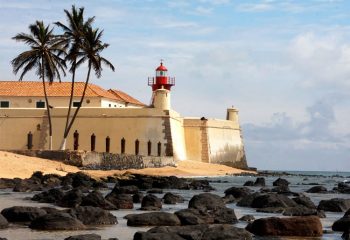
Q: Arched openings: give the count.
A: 8